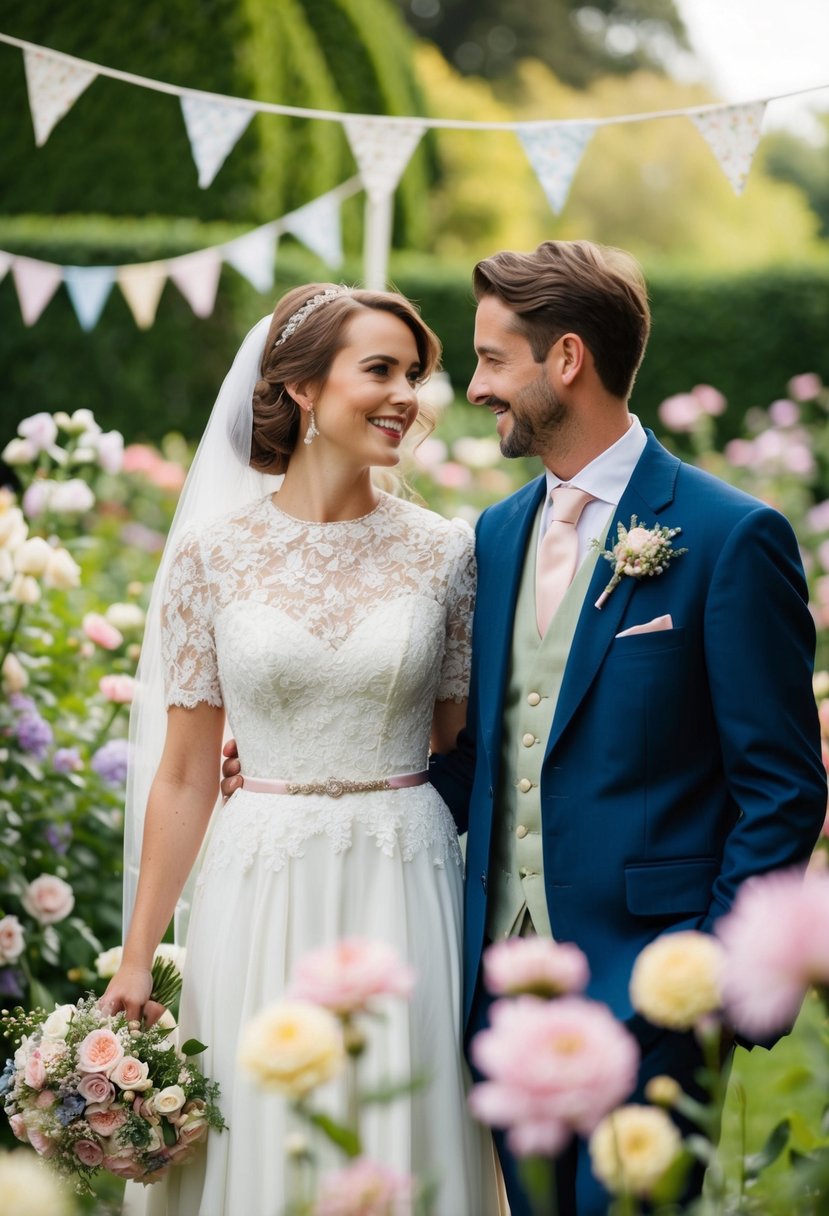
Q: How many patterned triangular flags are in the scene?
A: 5